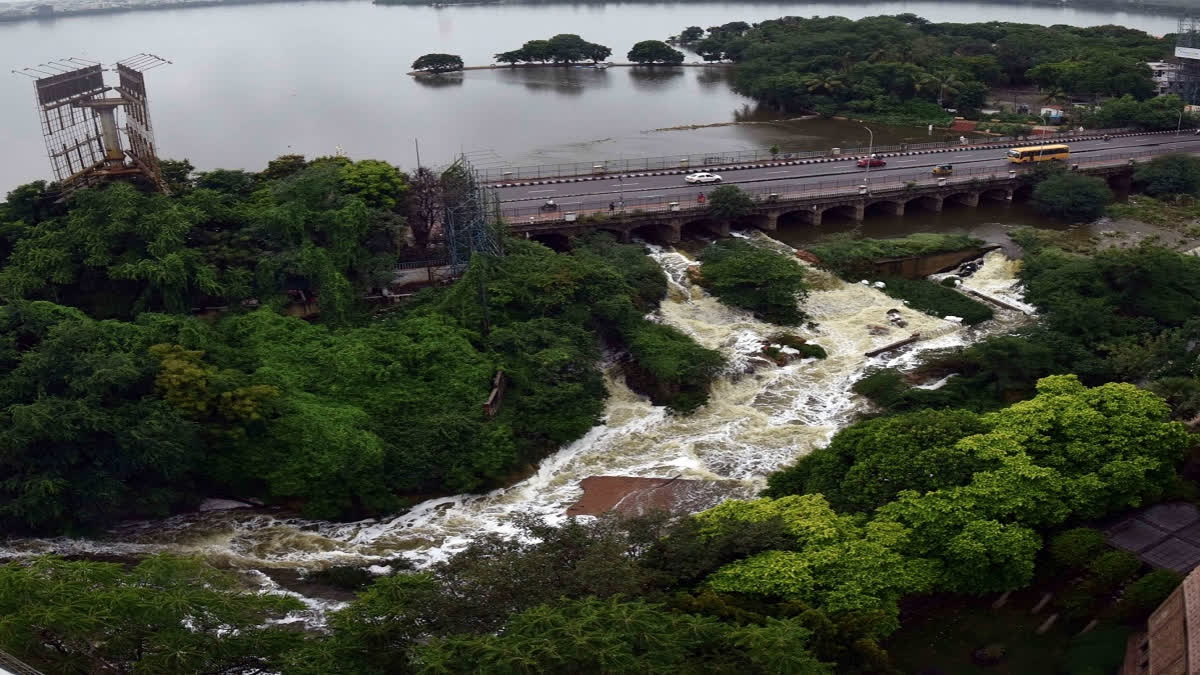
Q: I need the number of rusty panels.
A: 2